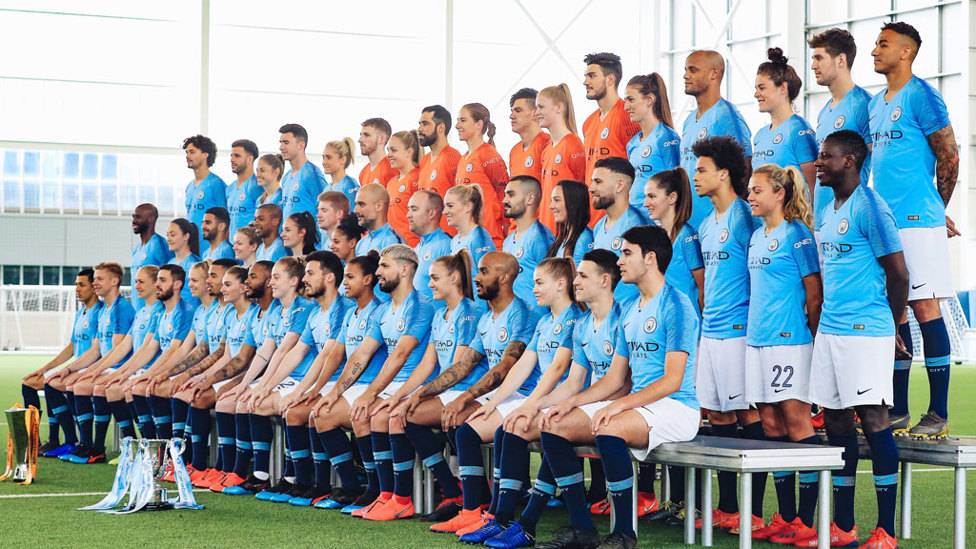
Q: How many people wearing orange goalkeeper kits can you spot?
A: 7